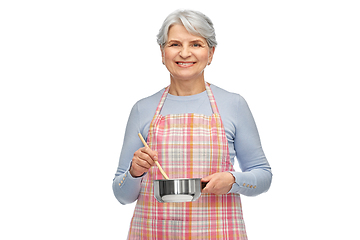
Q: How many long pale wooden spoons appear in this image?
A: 1